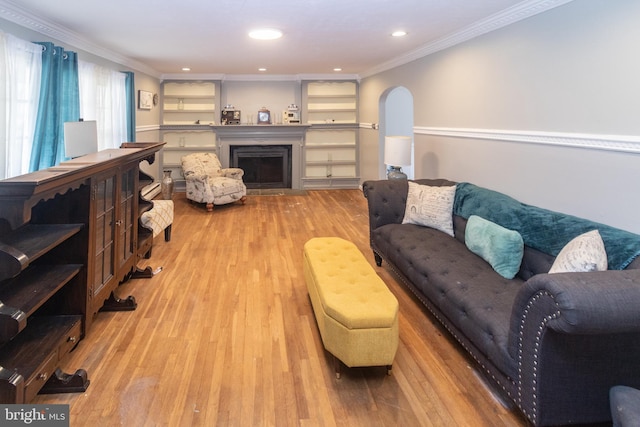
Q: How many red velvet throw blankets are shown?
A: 0